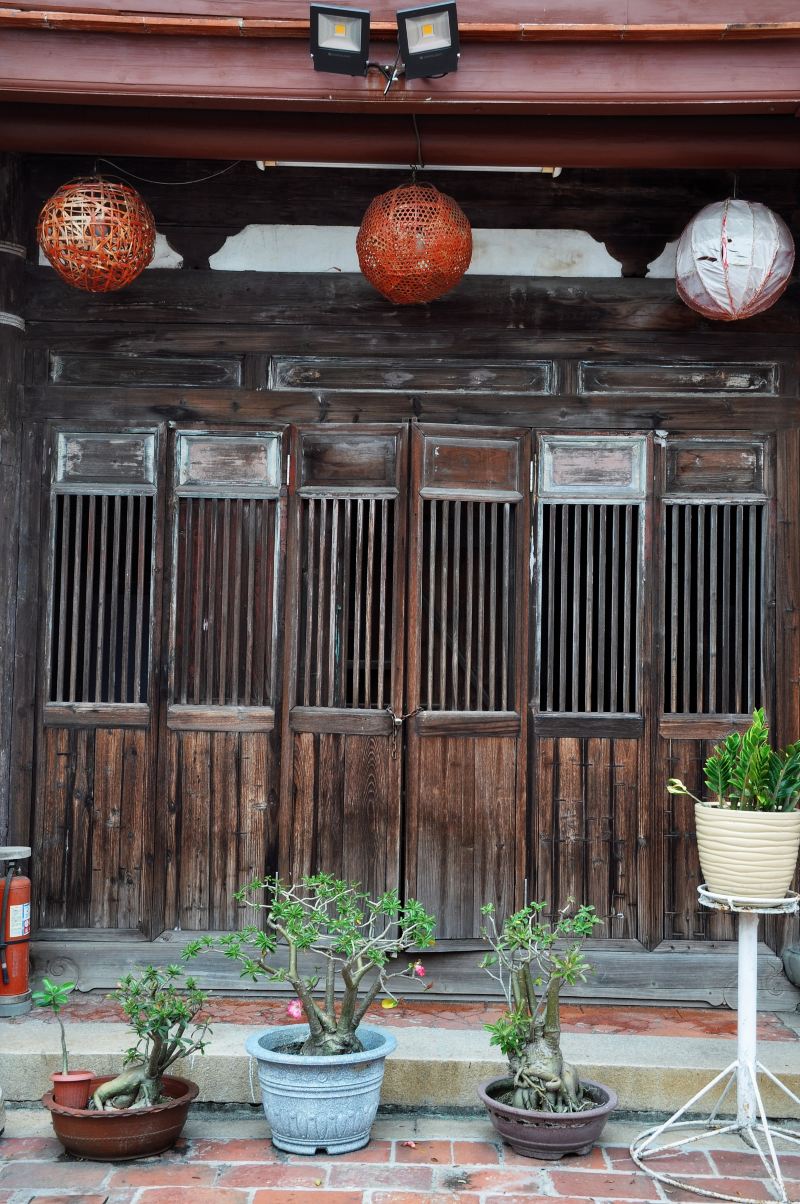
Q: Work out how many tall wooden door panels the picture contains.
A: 6